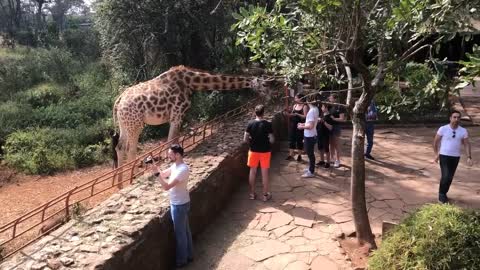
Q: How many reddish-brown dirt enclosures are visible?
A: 1